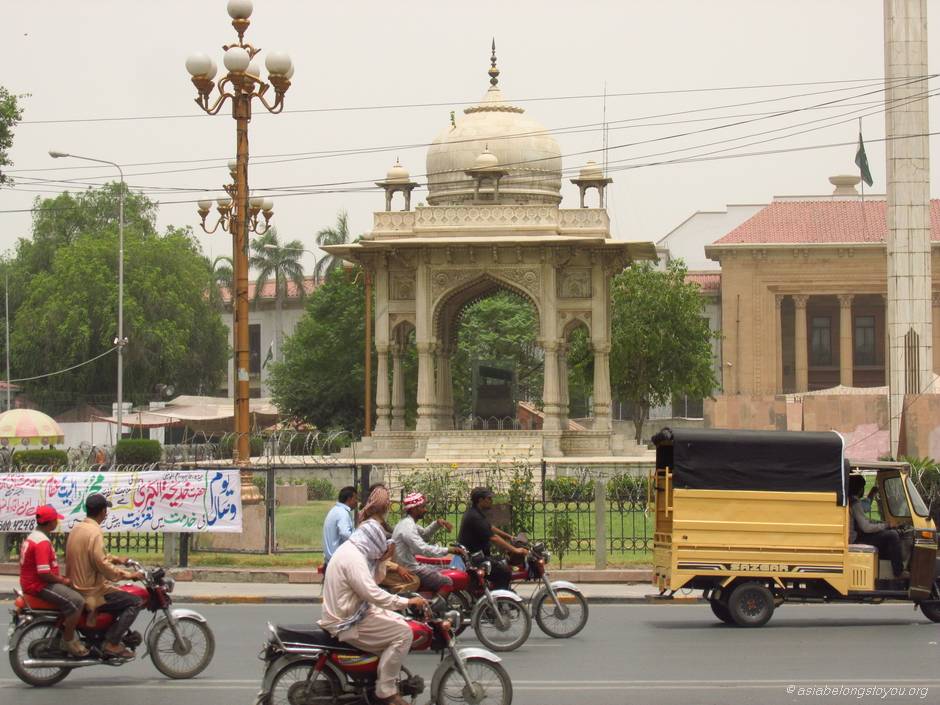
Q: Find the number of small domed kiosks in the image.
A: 3